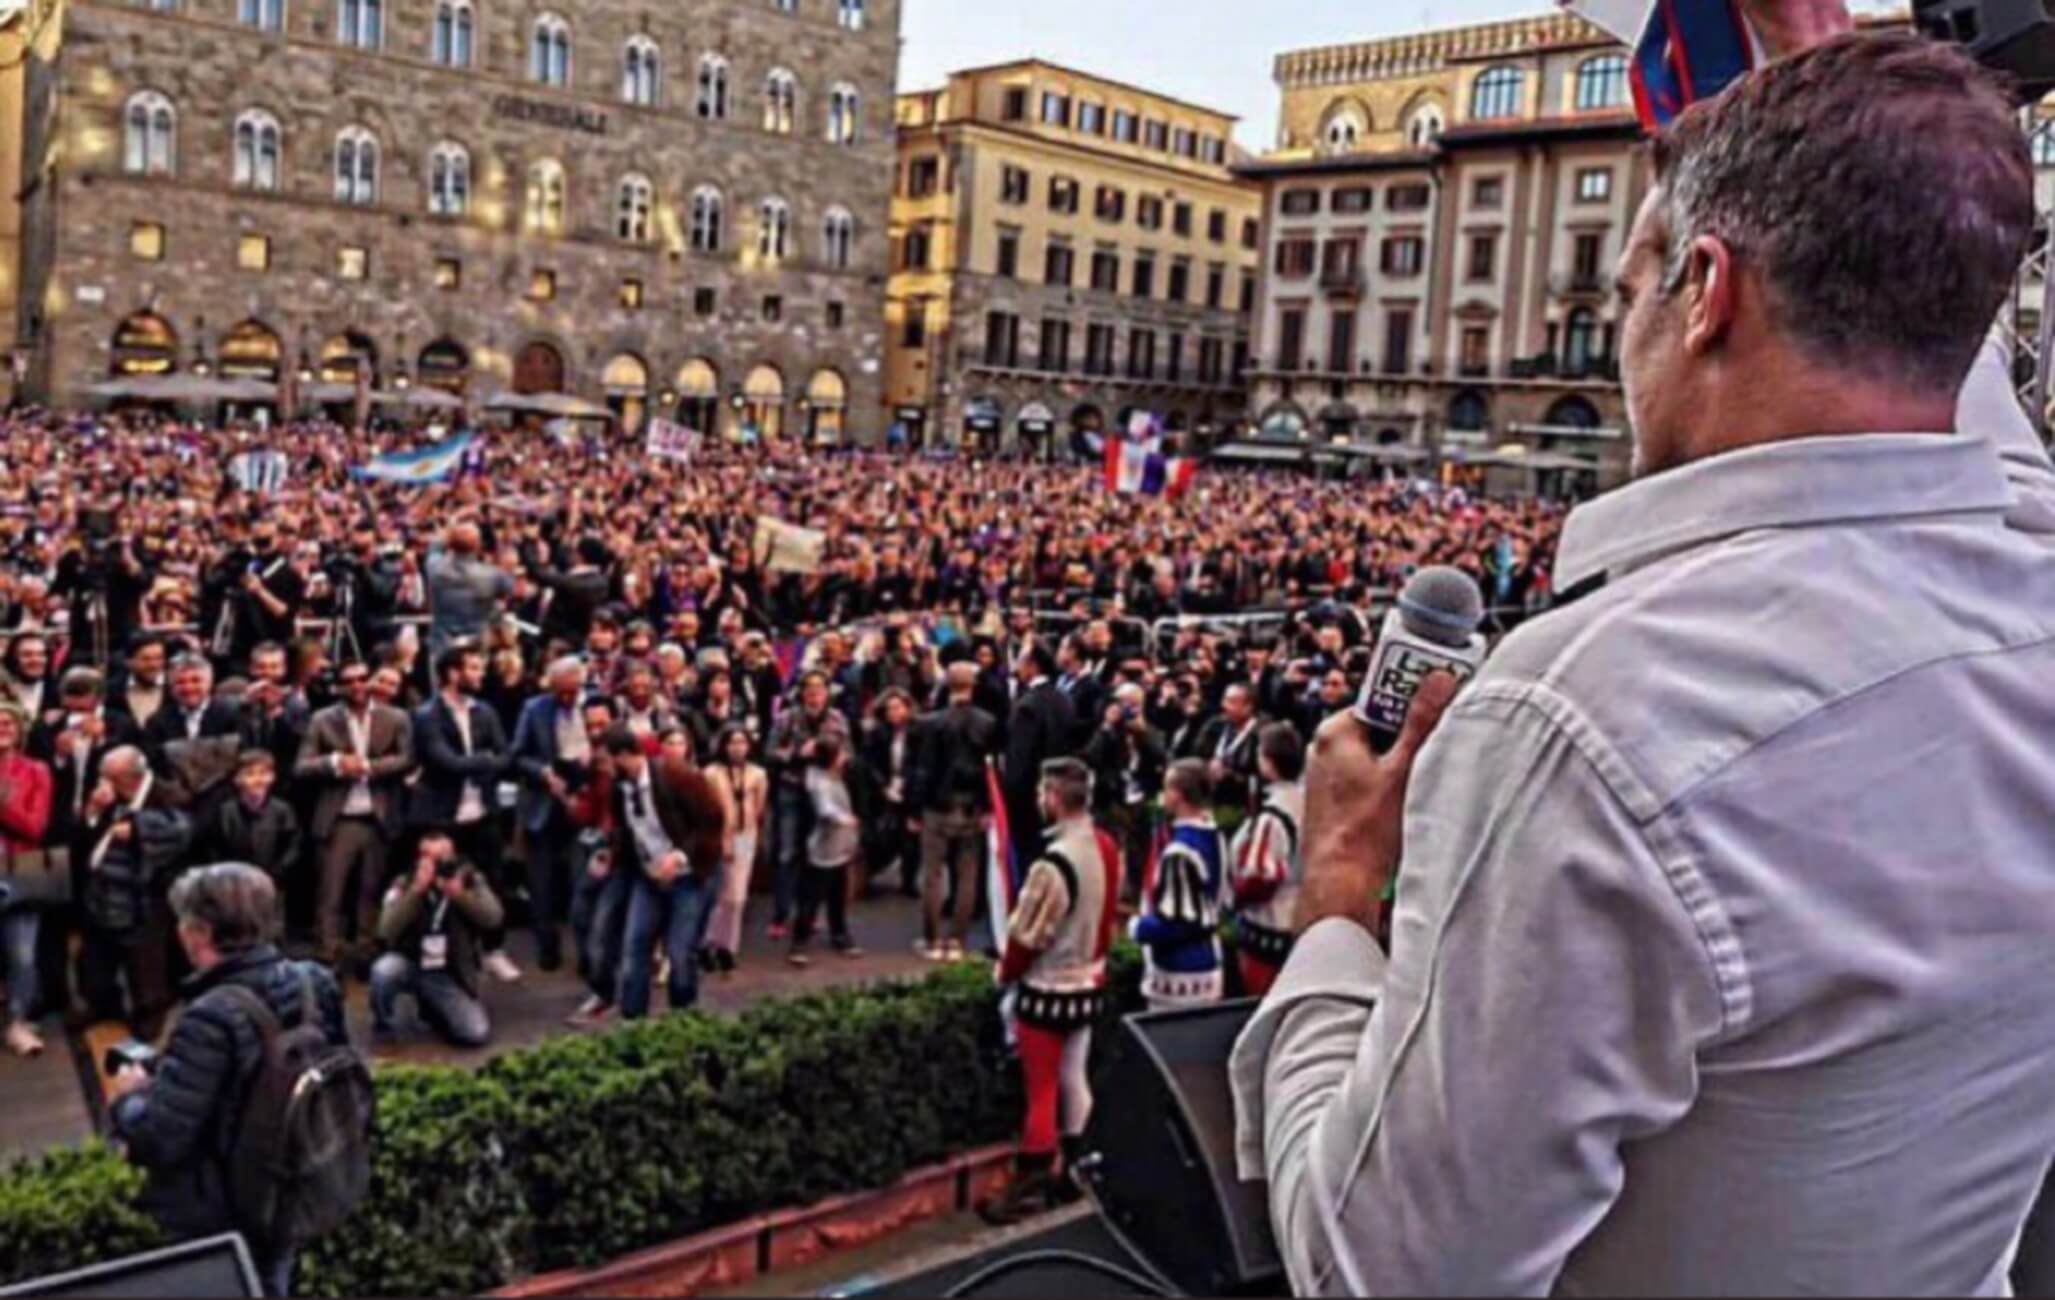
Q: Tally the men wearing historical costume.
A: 3